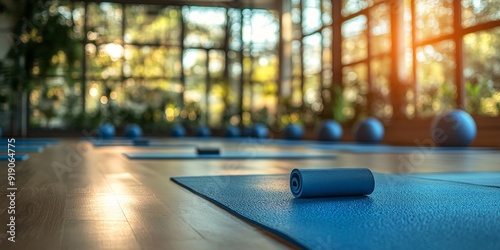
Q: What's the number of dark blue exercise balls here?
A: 10